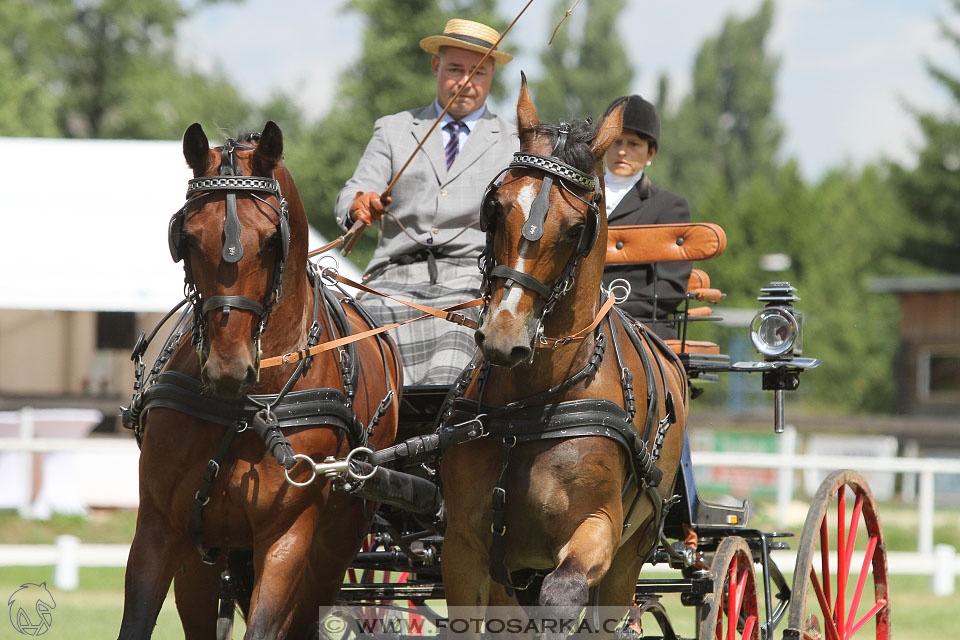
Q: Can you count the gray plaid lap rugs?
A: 1